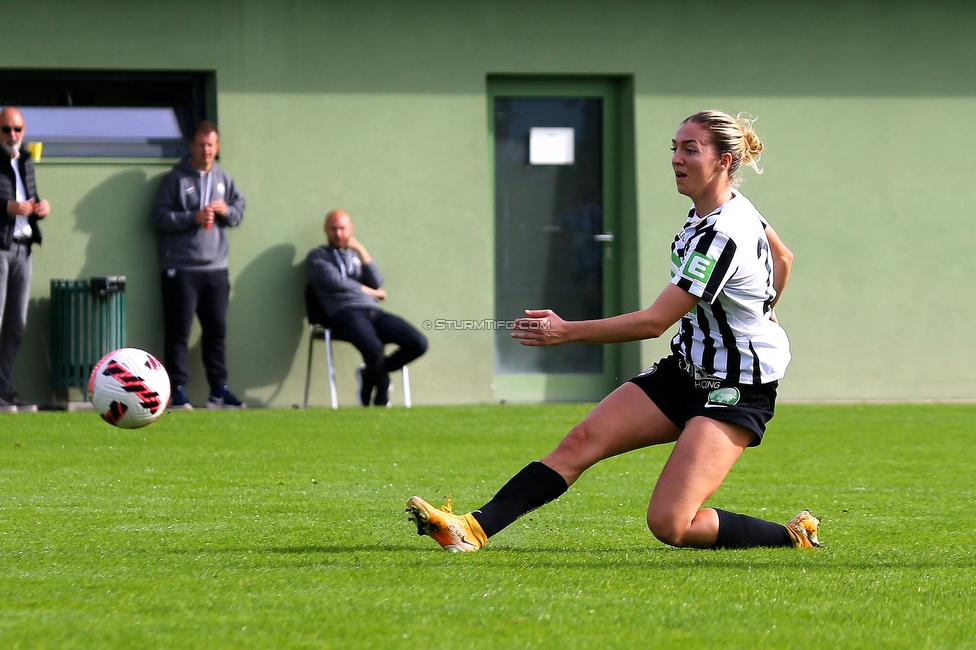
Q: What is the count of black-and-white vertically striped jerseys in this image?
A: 1